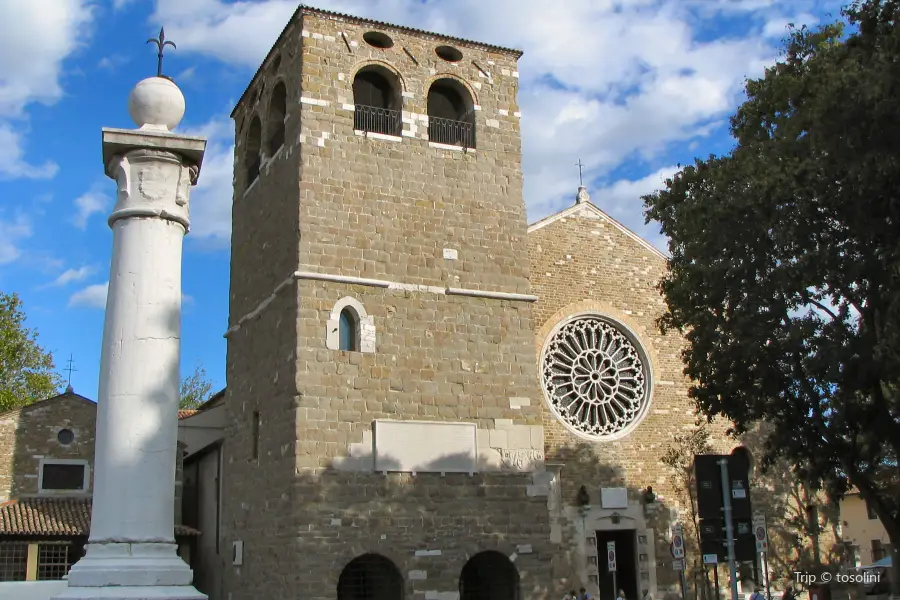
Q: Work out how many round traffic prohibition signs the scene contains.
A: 3